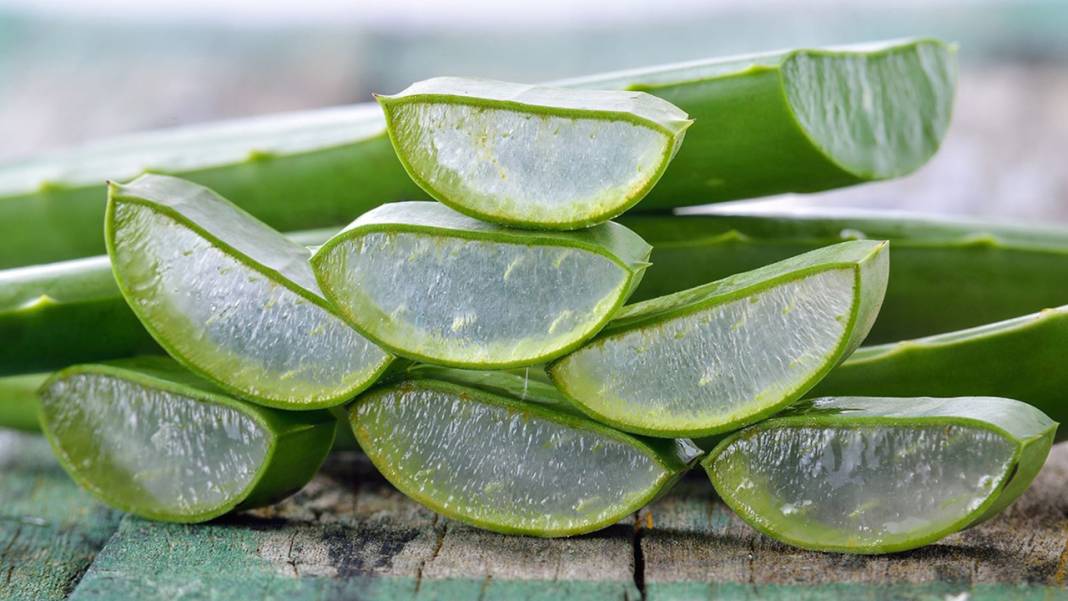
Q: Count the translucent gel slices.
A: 7